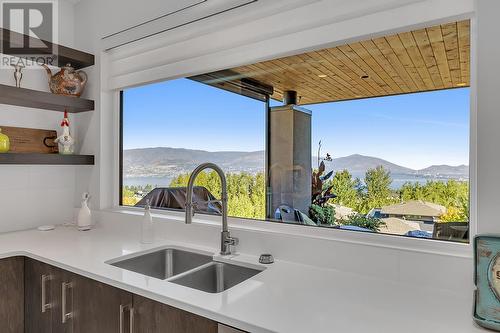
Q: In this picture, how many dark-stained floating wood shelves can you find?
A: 3